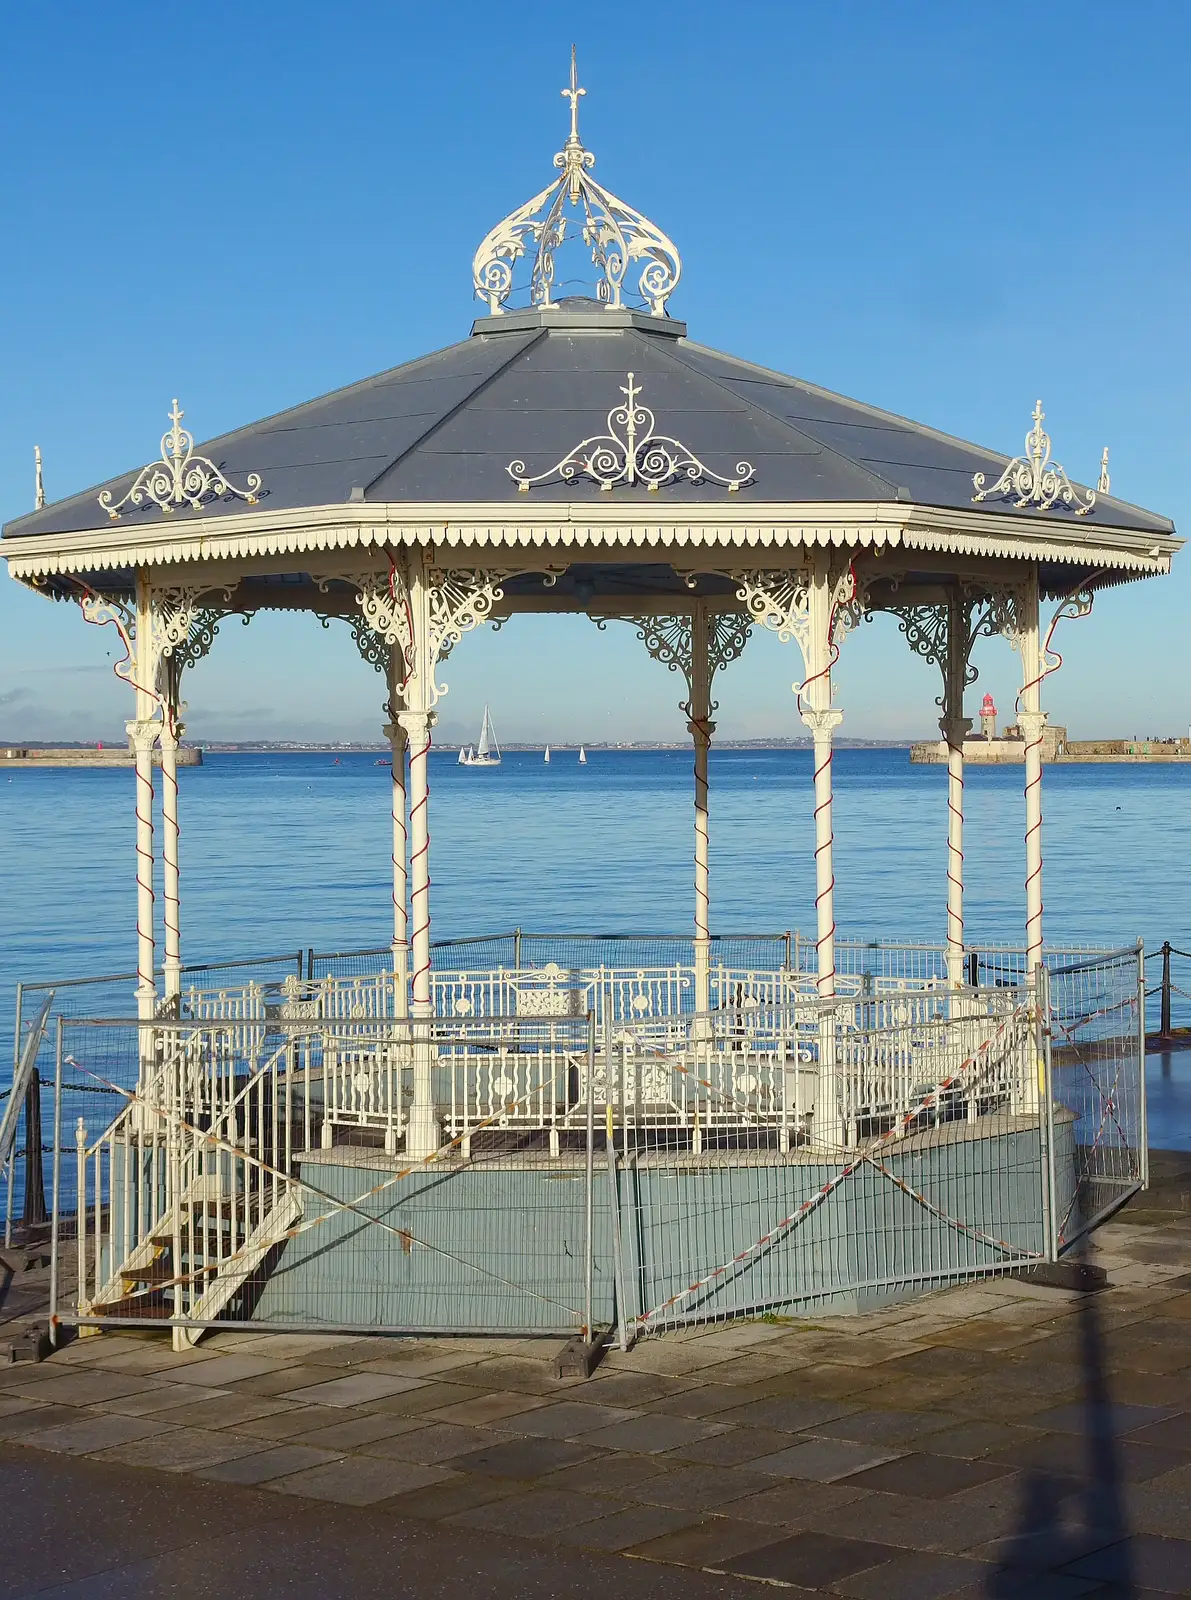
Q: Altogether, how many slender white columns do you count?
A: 8